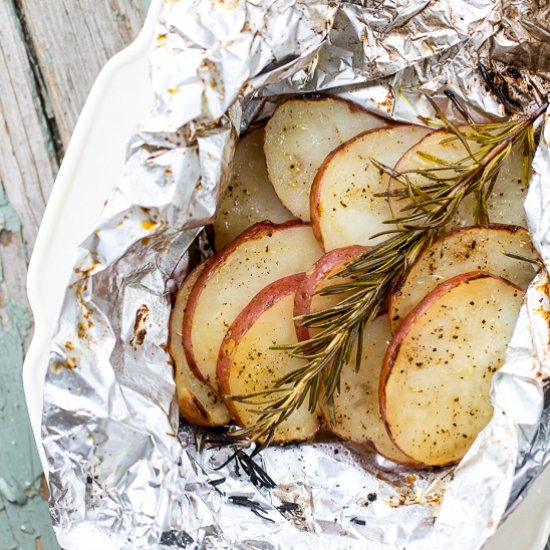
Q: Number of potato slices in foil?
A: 11